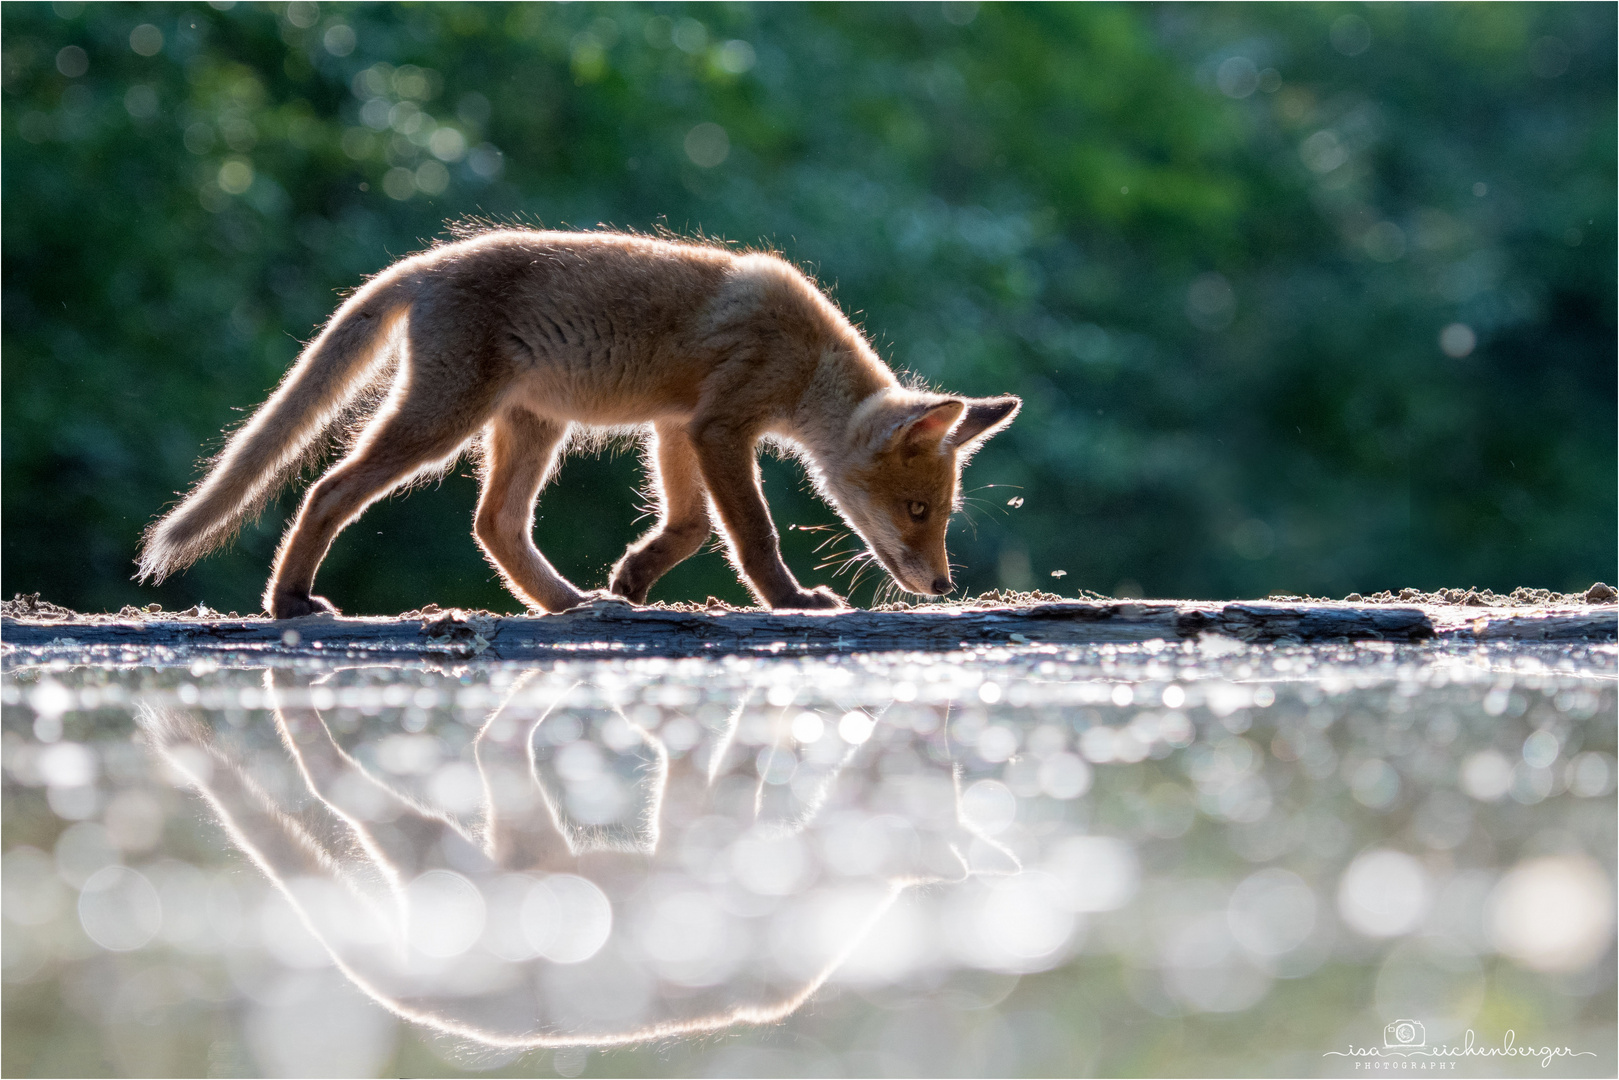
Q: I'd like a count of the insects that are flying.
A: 2